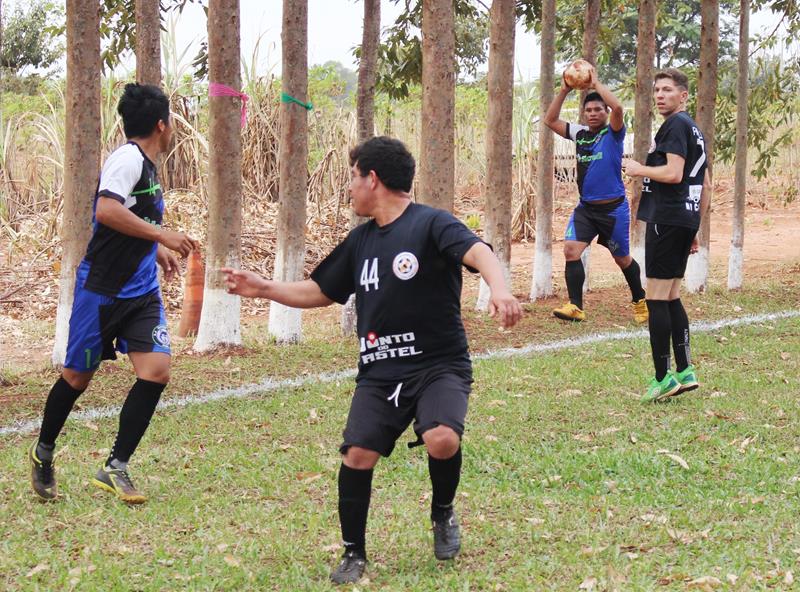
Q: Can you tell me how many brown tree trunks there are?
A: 12